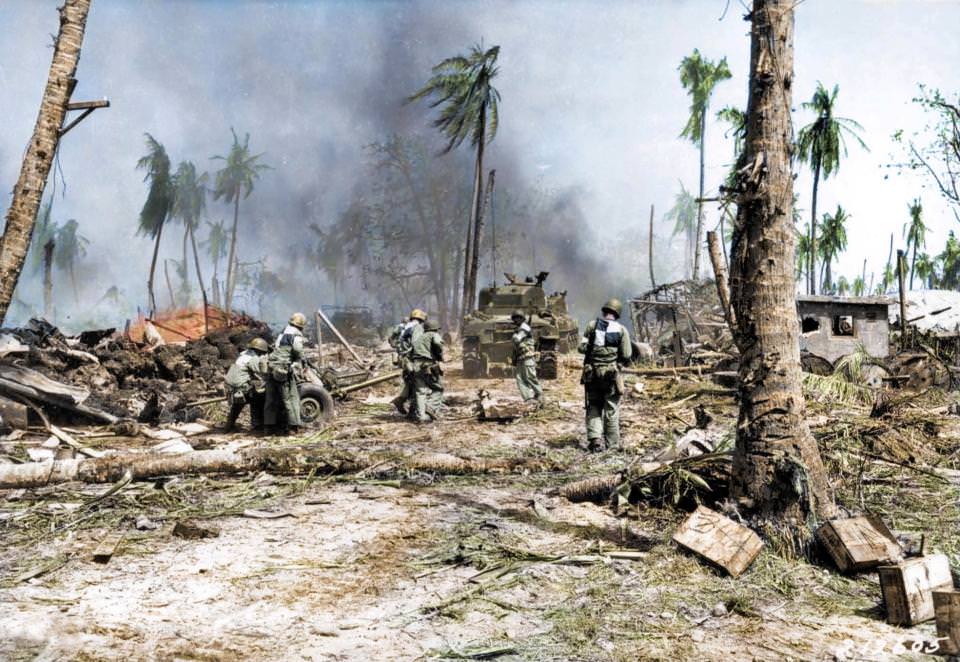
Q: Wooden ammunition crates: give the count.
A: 4